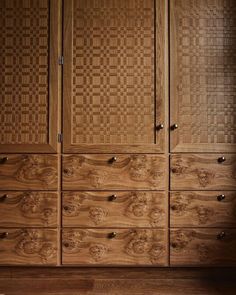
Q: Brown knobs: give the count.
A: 11